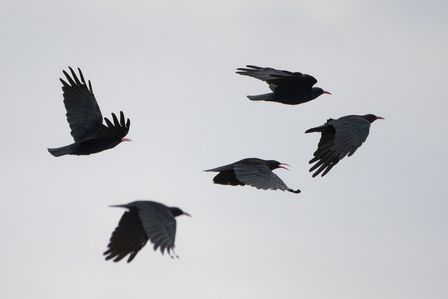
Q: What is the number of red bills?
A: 5